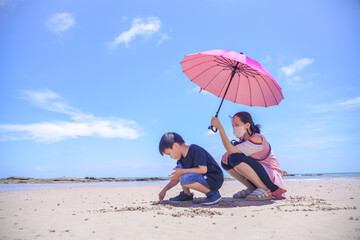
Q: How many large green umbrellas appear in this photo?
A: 0